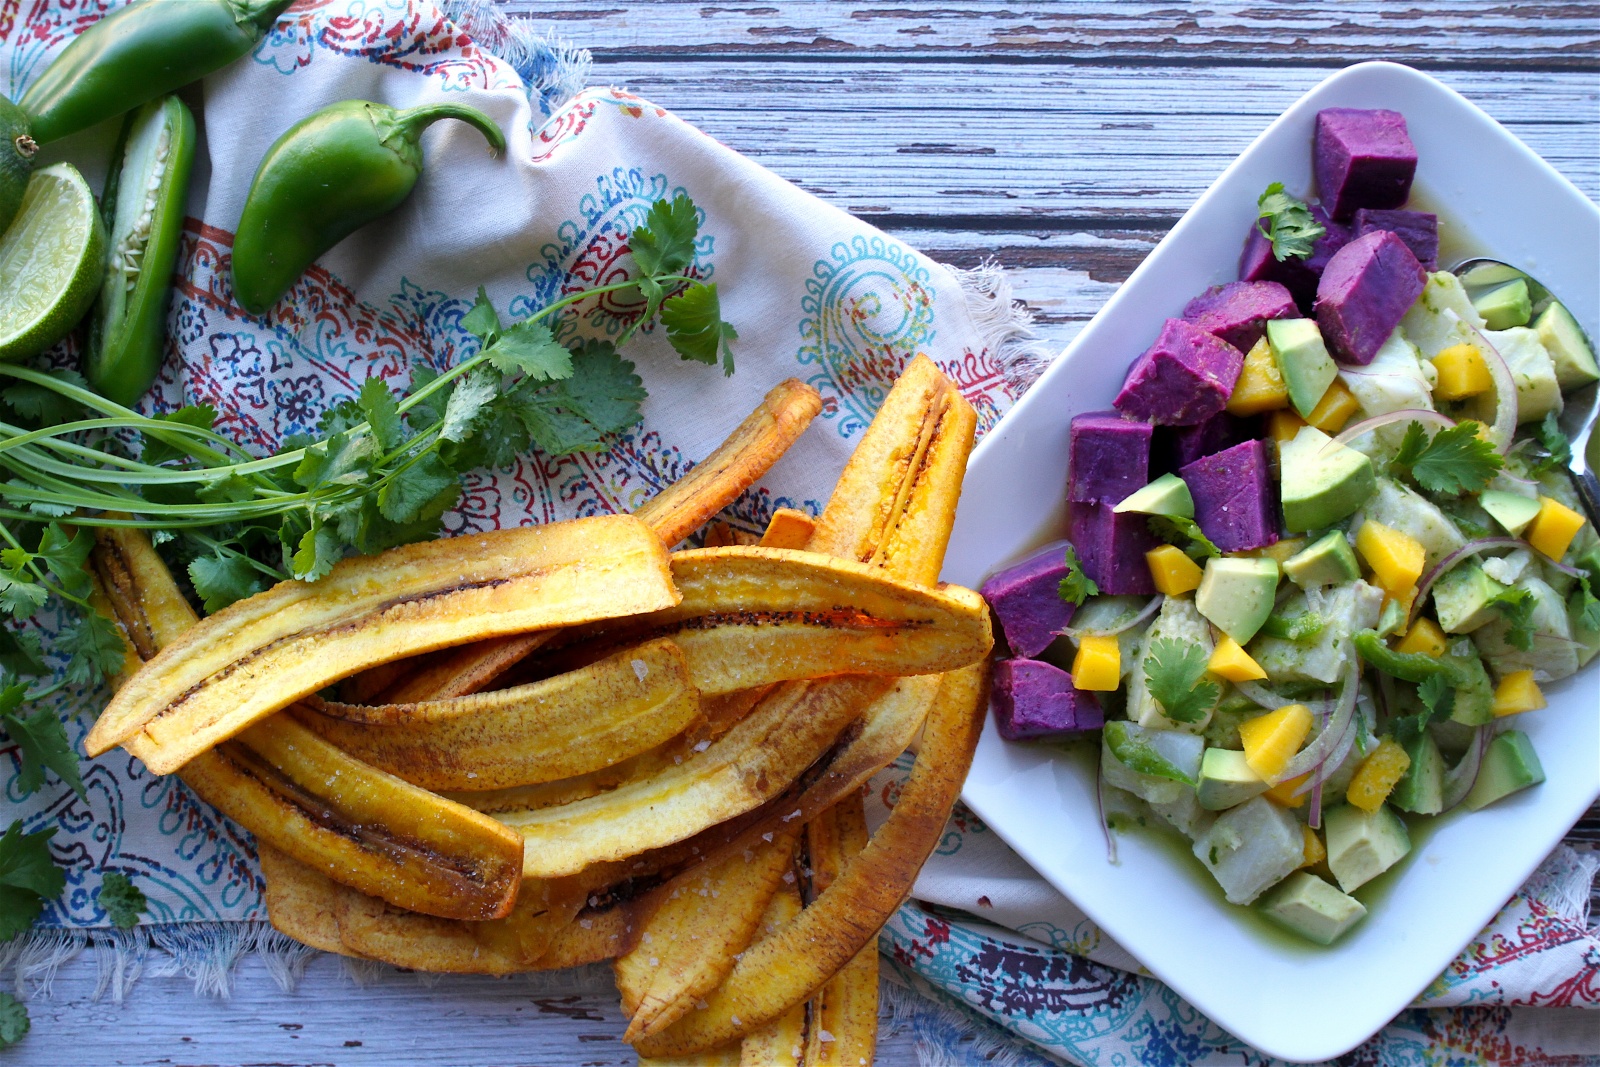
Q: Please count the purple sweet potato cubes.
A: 12